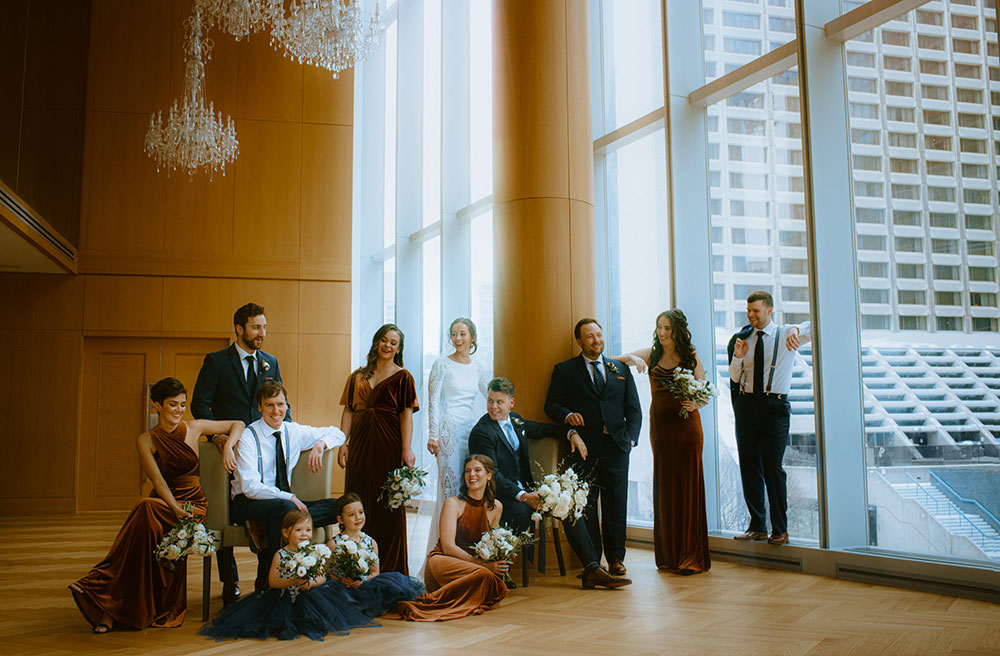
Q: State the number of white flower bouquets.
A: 7